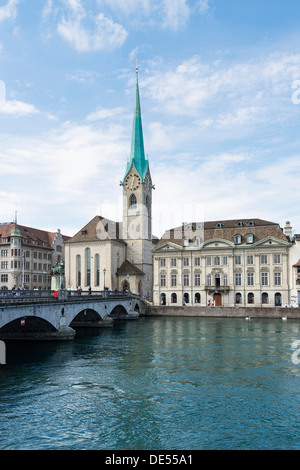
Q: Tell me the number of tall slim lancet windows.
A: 3